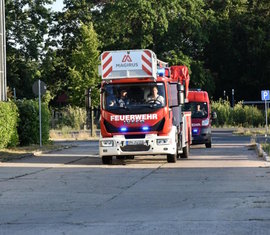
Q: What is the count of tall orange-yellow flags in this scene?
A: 0